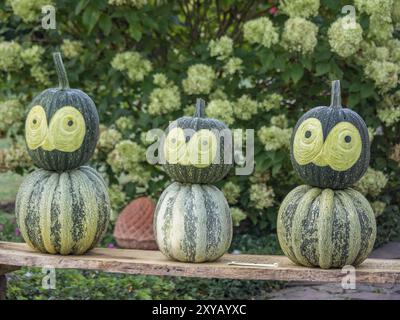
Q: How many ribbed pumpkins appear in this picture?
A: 3